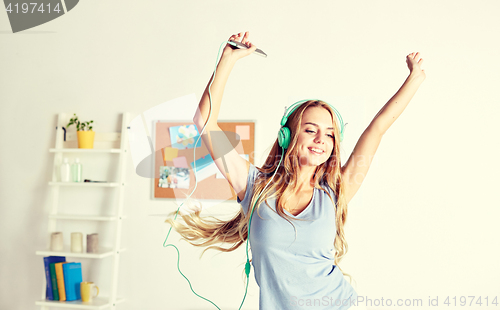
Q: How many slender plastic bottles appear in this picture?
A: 2